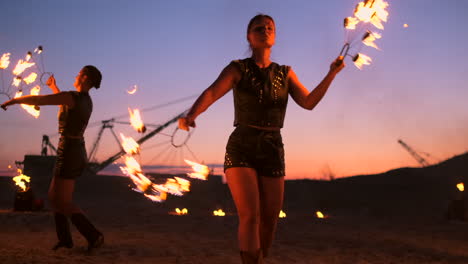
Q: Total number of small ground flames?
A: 4